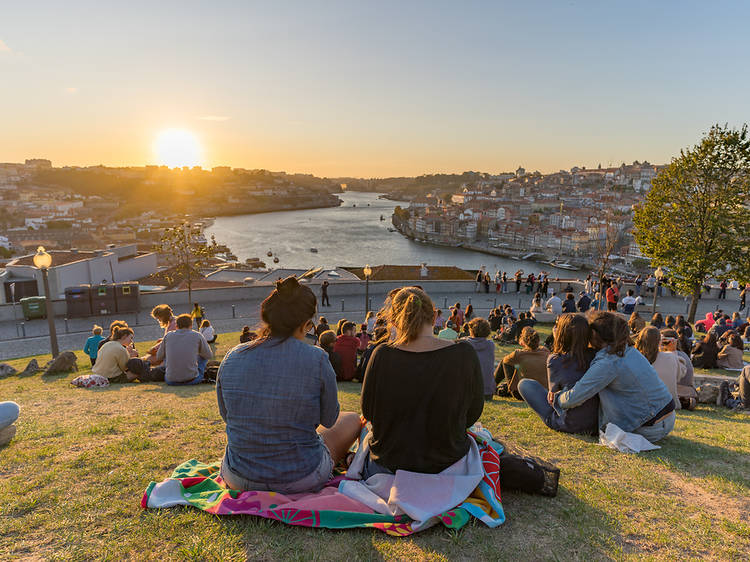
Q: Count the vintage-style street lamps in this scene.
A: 3